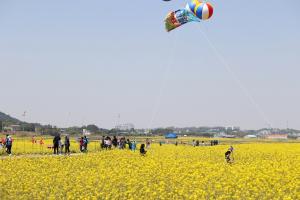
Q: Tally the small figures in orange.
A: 2